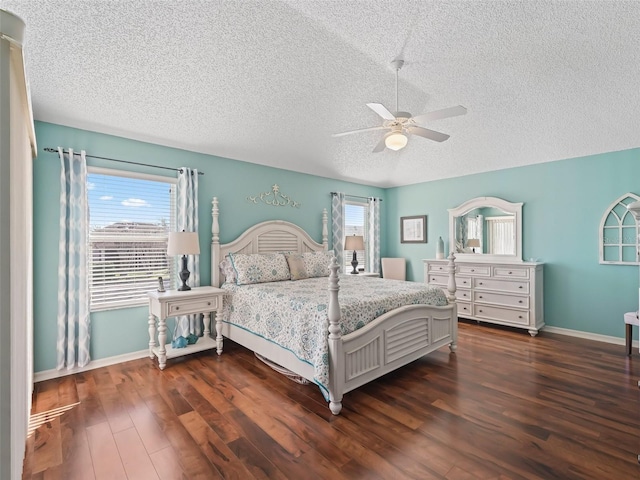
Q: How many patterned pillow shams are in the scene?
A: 2